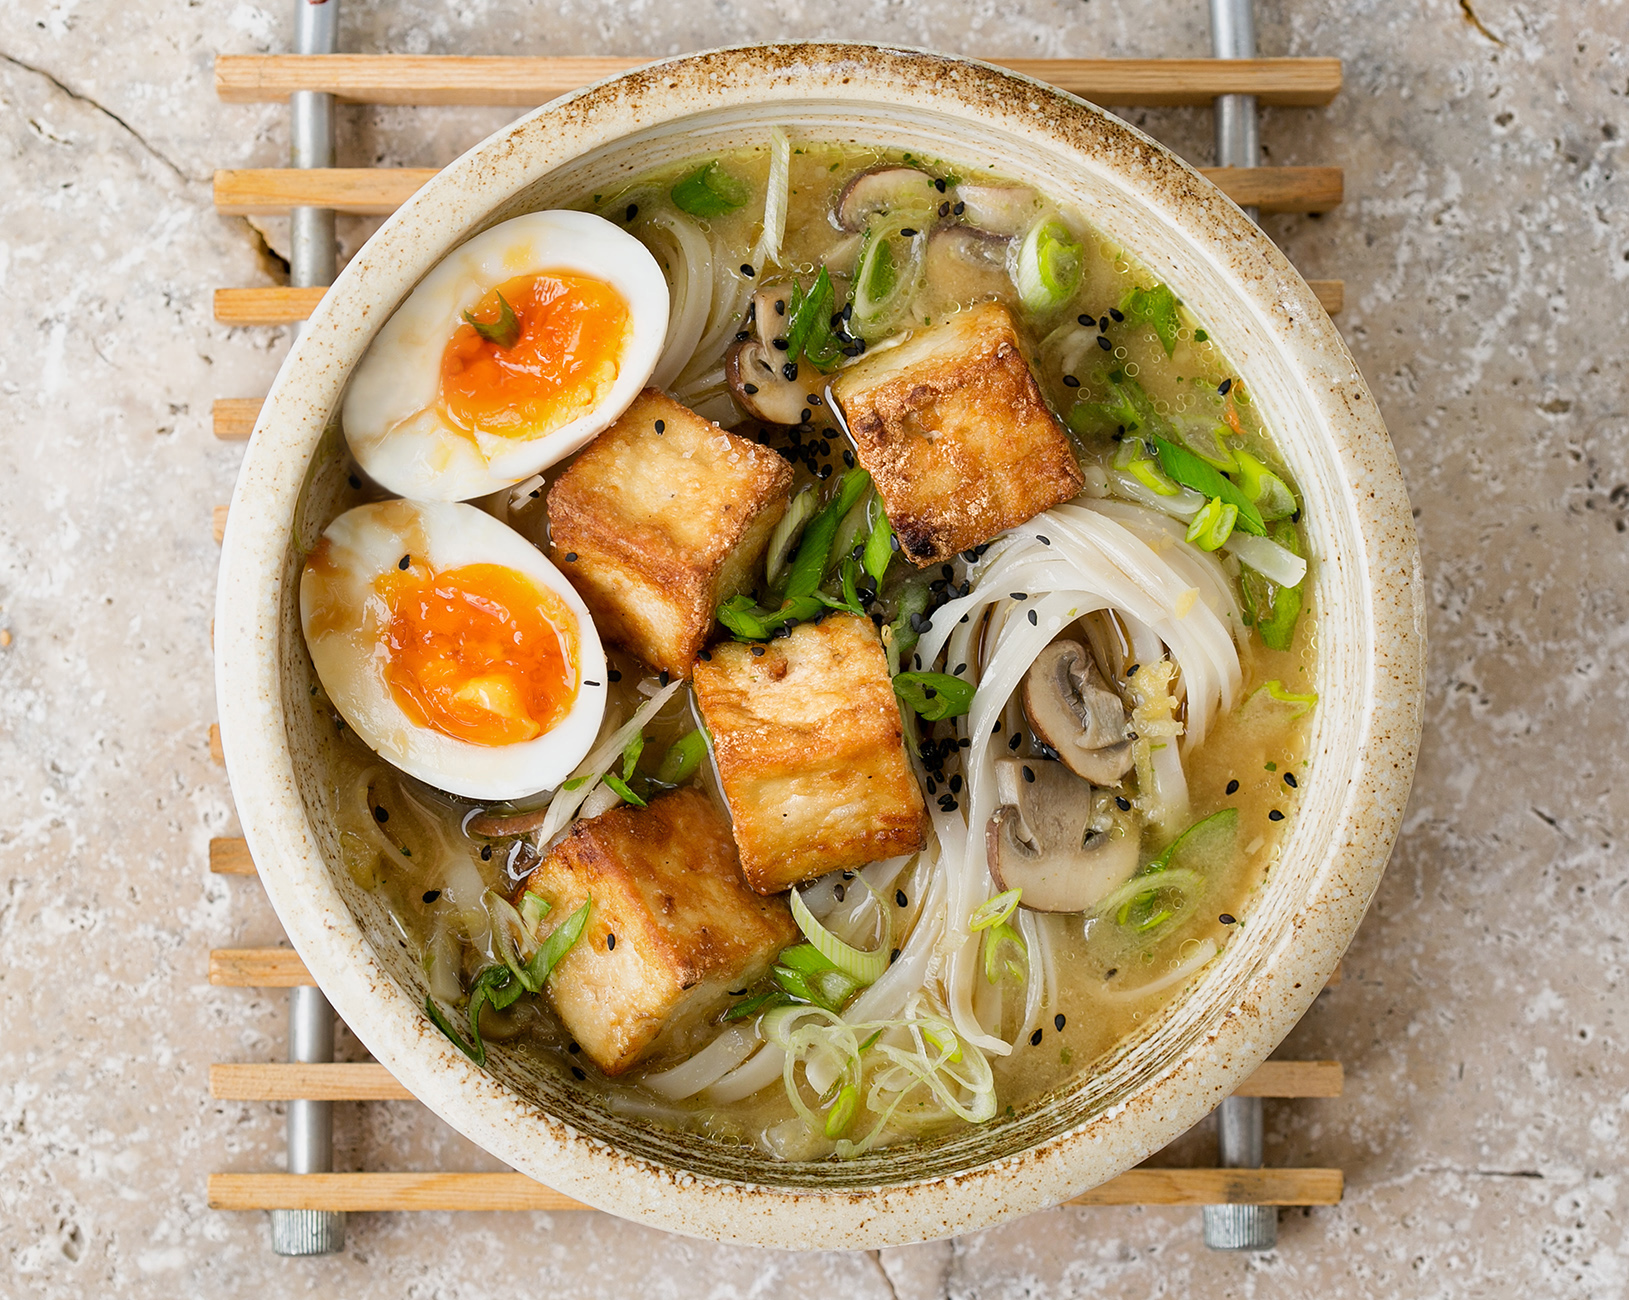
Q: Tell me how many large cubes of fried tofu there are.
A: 4